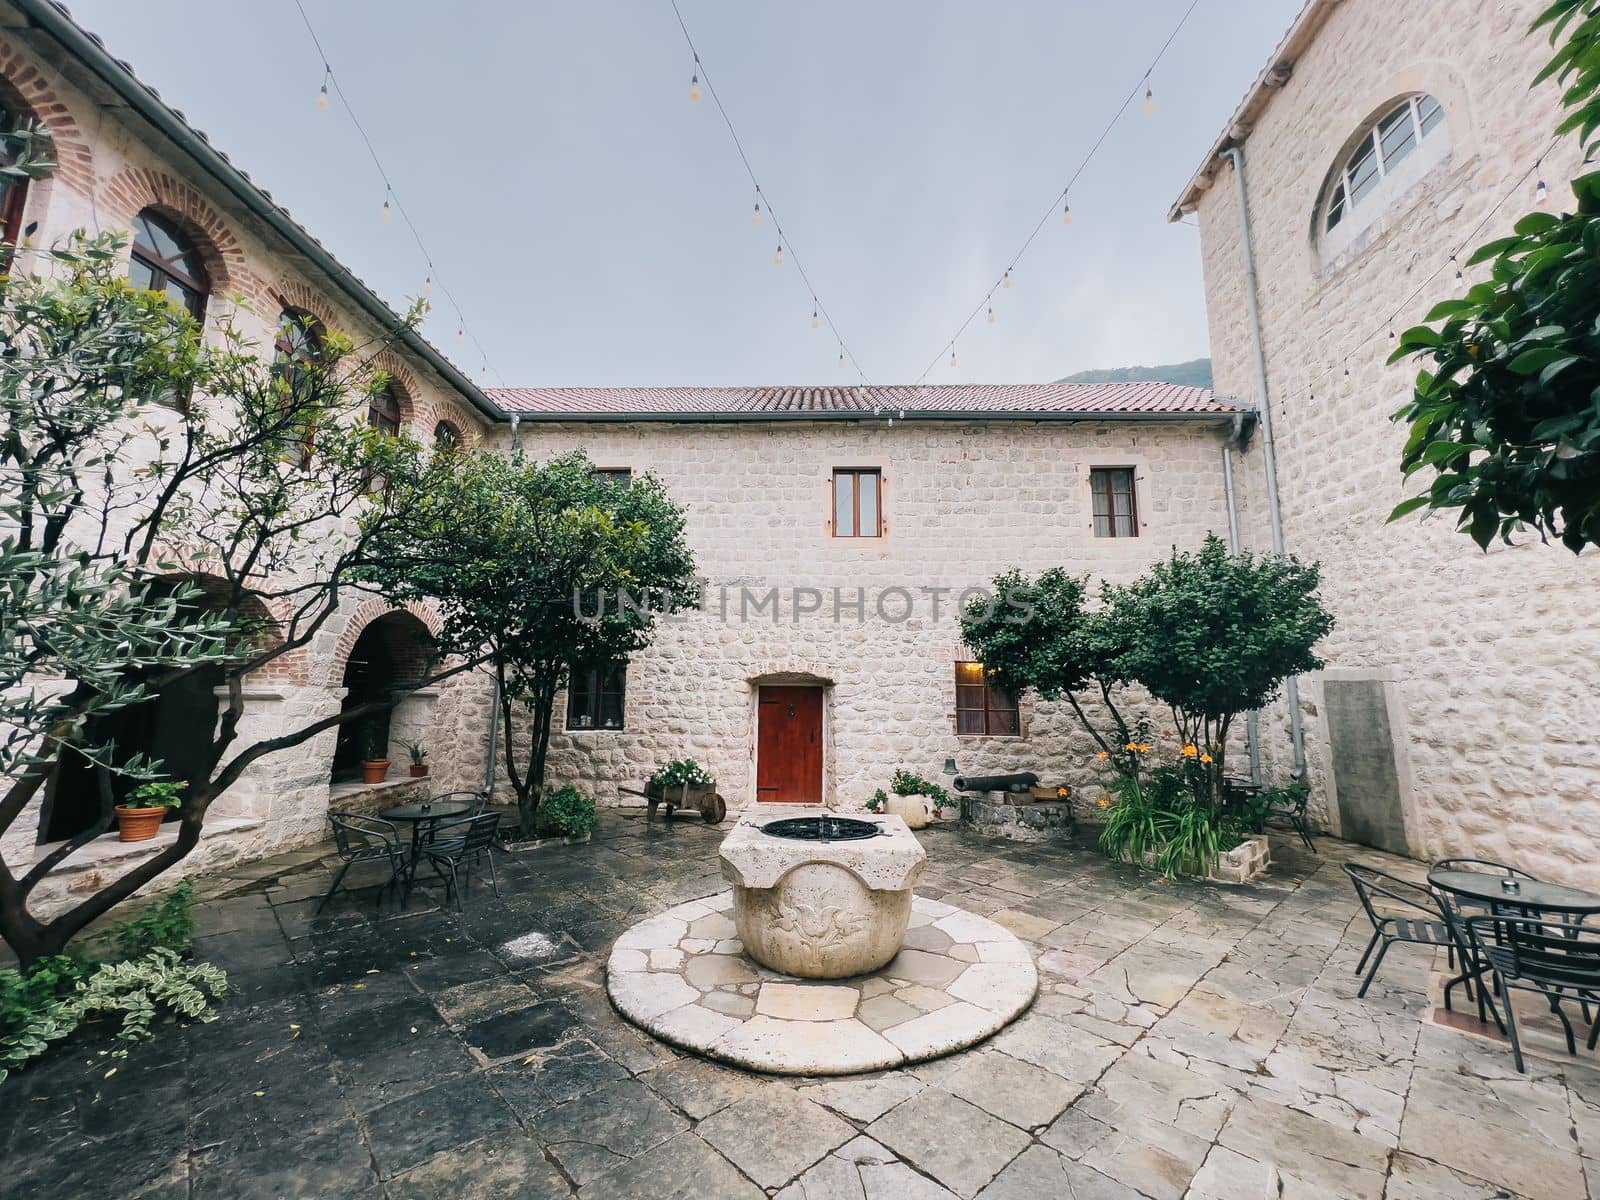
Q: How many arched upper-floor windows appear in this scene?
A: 6